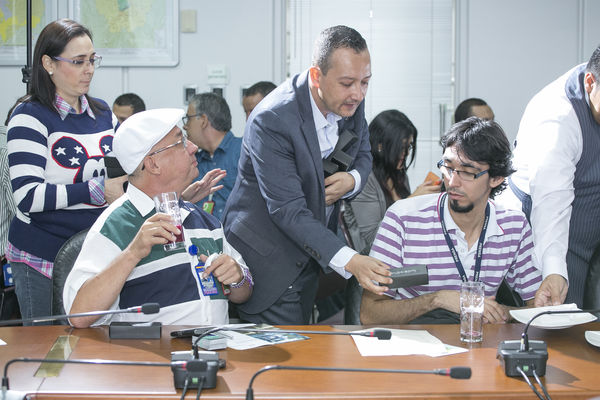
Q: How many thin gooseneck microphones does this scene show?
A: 5